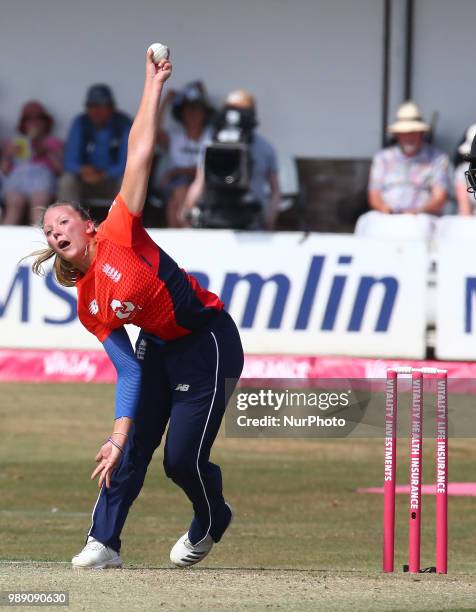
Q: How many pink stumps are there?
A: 3